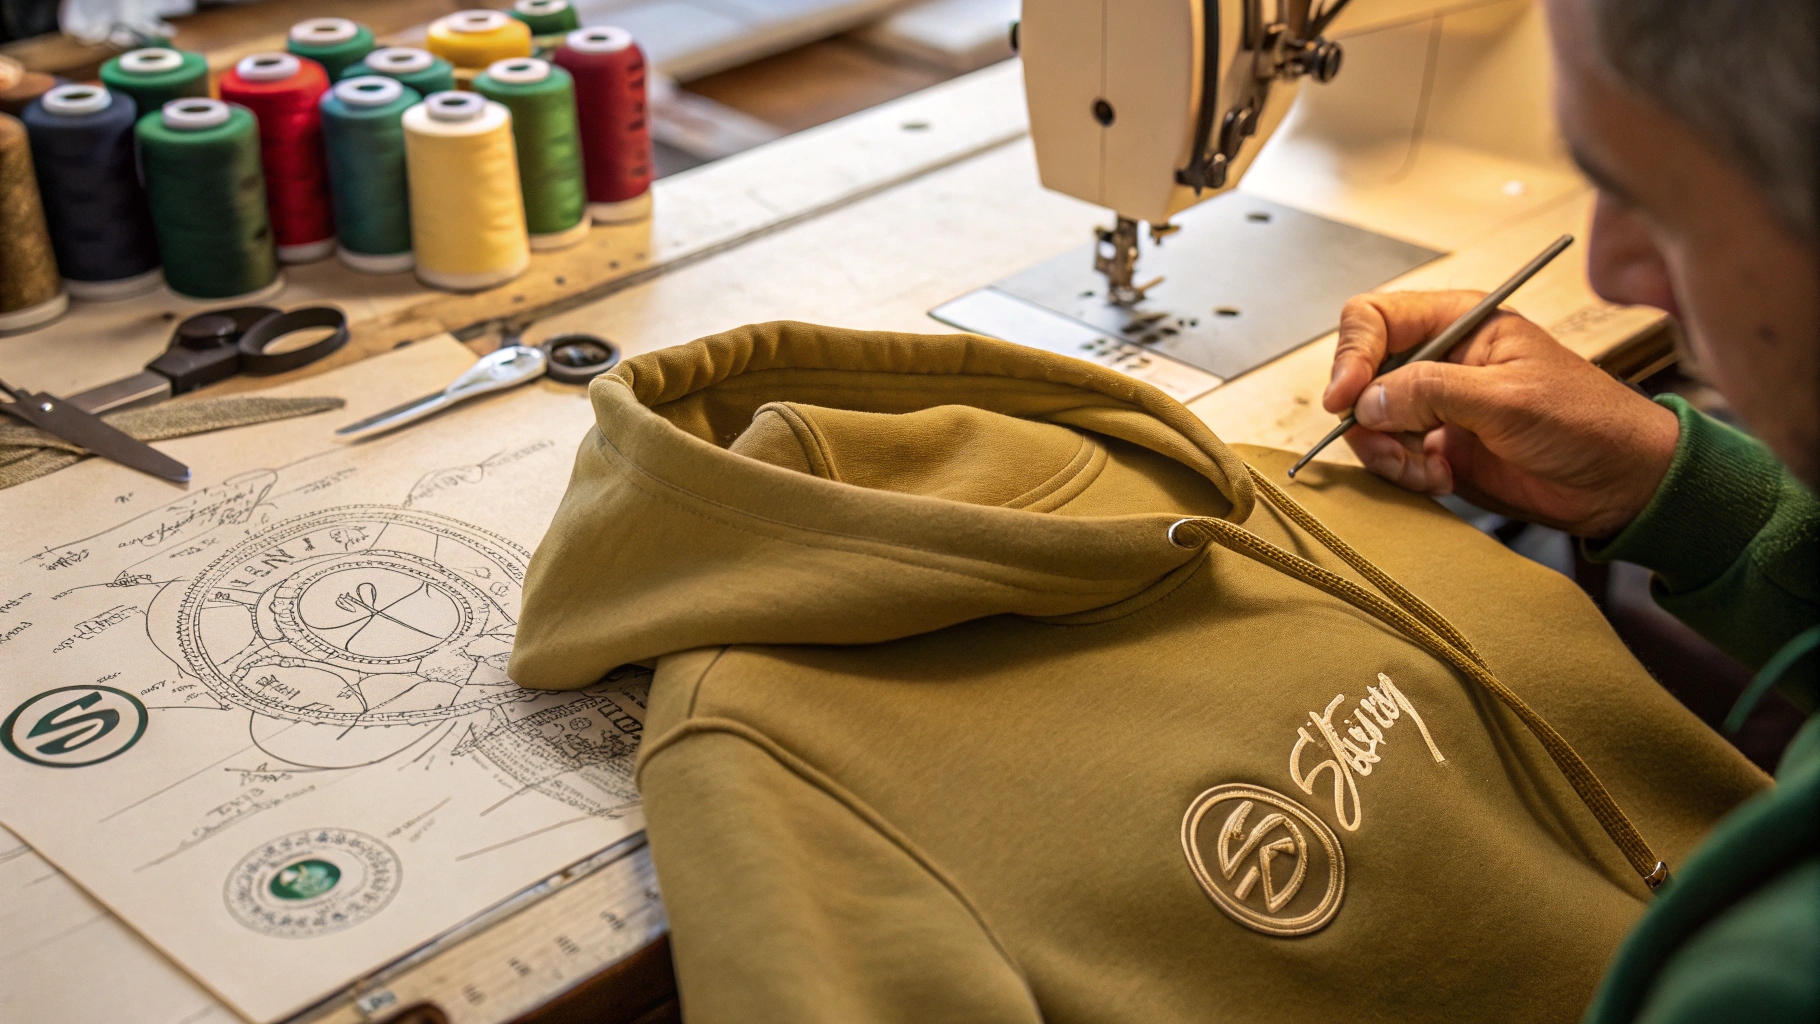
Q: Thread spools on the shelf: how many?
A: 14